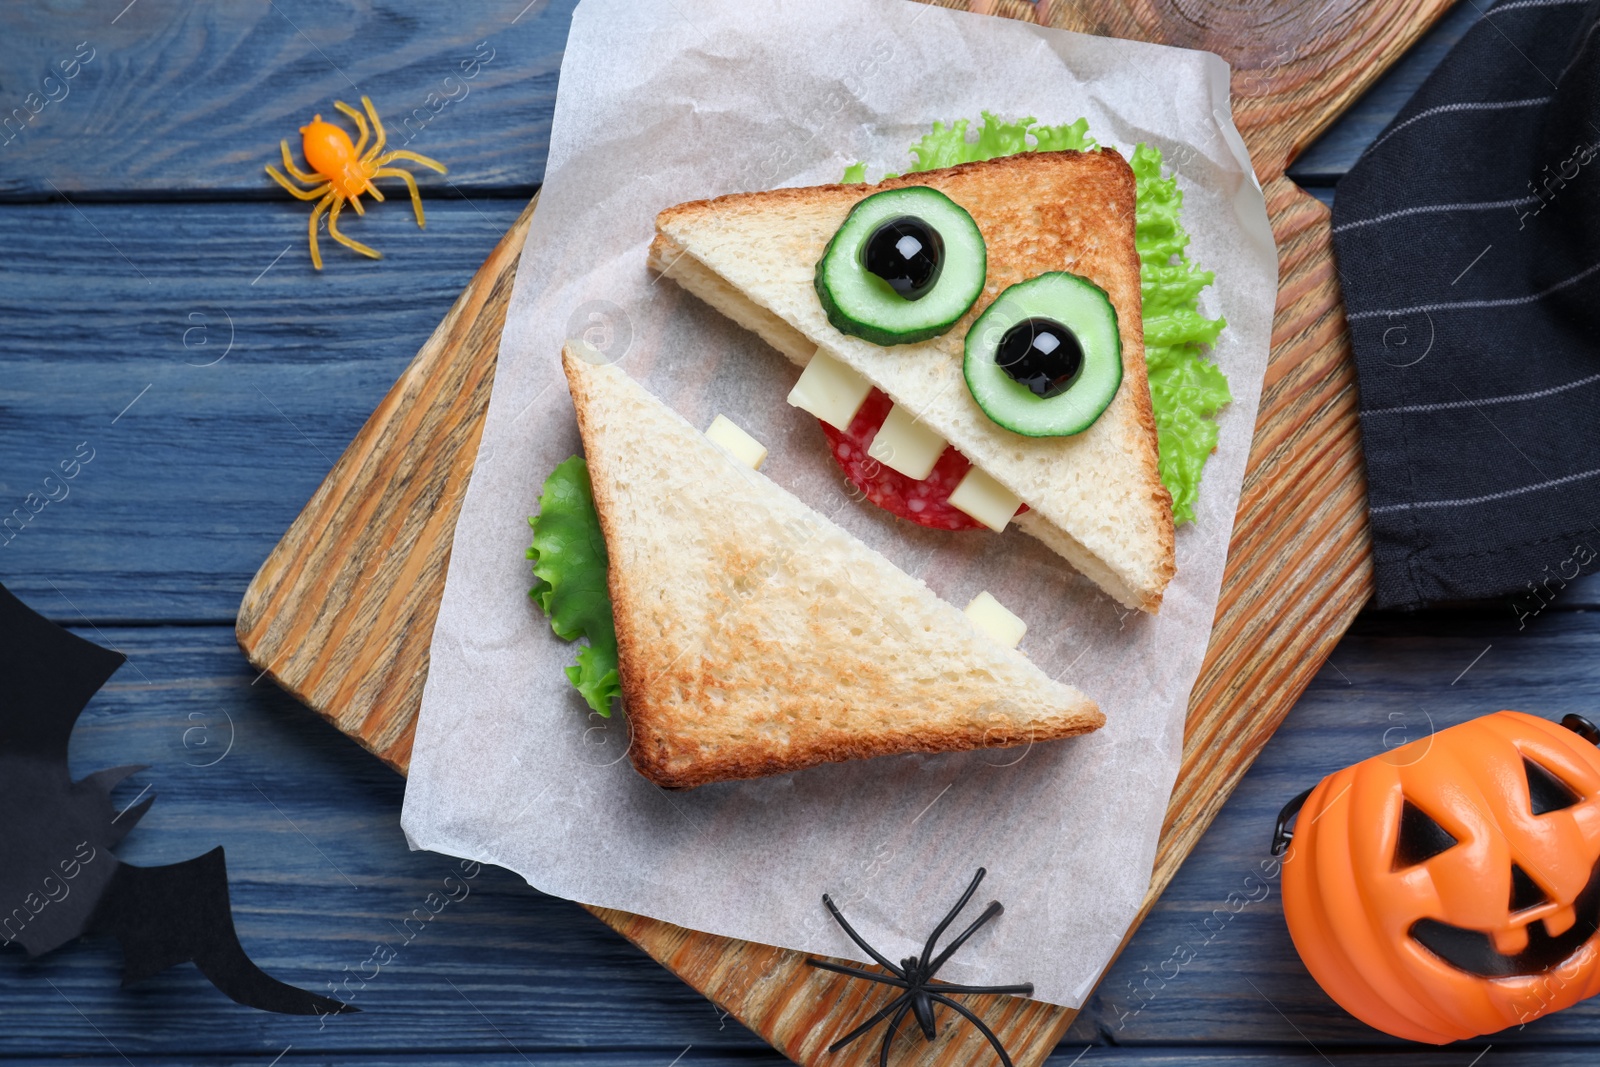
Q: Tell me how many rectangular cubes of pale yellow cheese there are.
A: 5